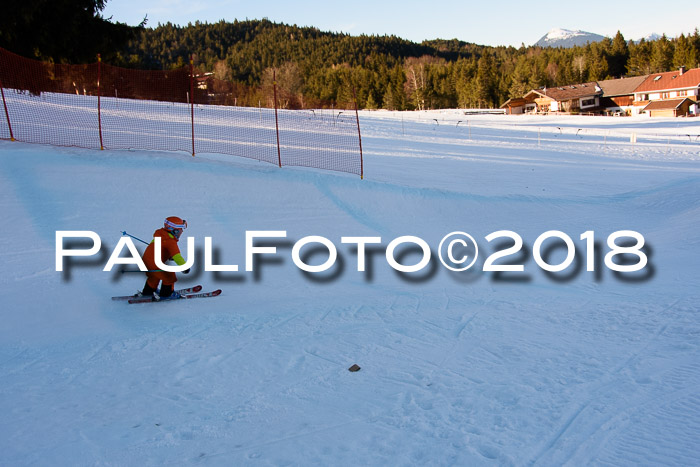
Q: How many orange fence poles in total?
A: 5